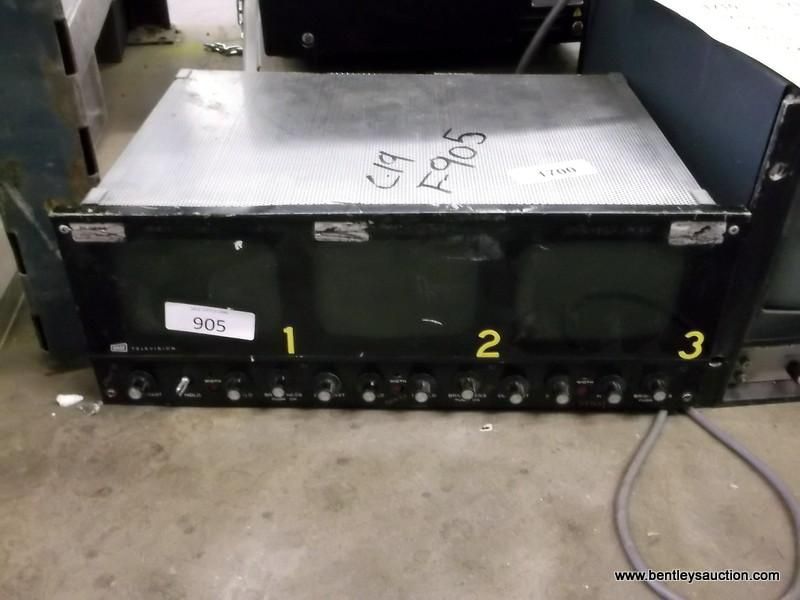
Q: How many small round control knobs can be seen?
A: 11